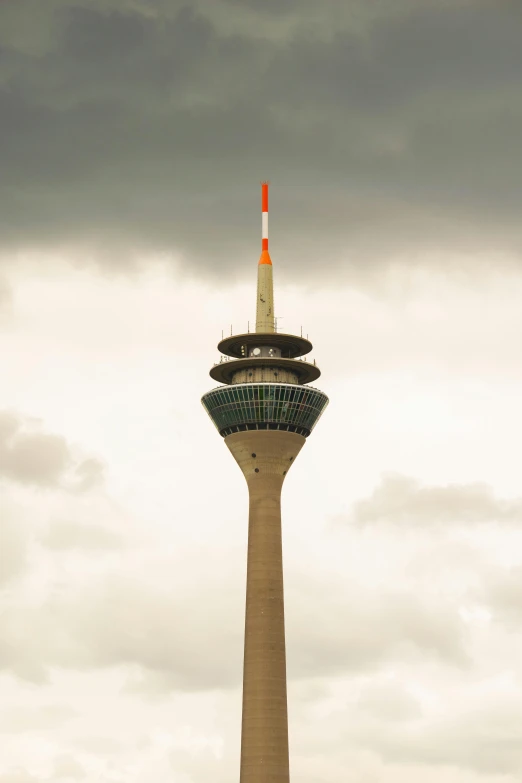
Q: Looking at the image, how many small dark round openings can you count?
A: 4